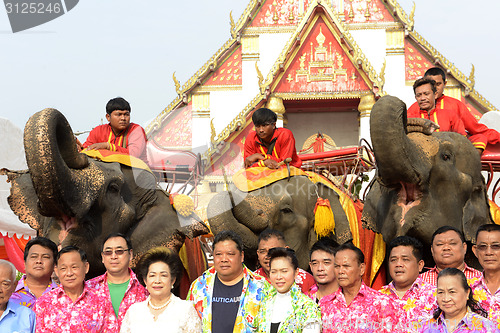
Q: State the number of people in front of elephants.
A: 14